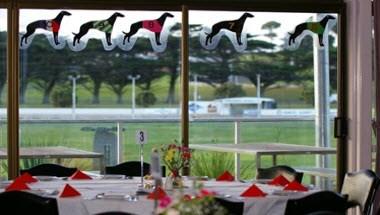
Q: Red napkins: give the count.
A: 9